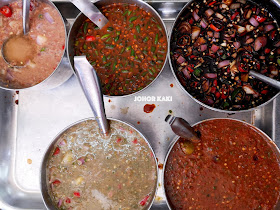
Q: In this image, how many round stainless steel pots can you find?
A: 5